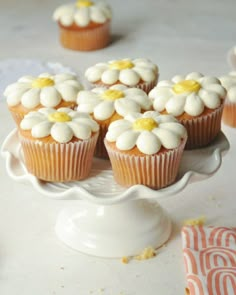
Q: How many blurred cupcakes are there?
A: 2